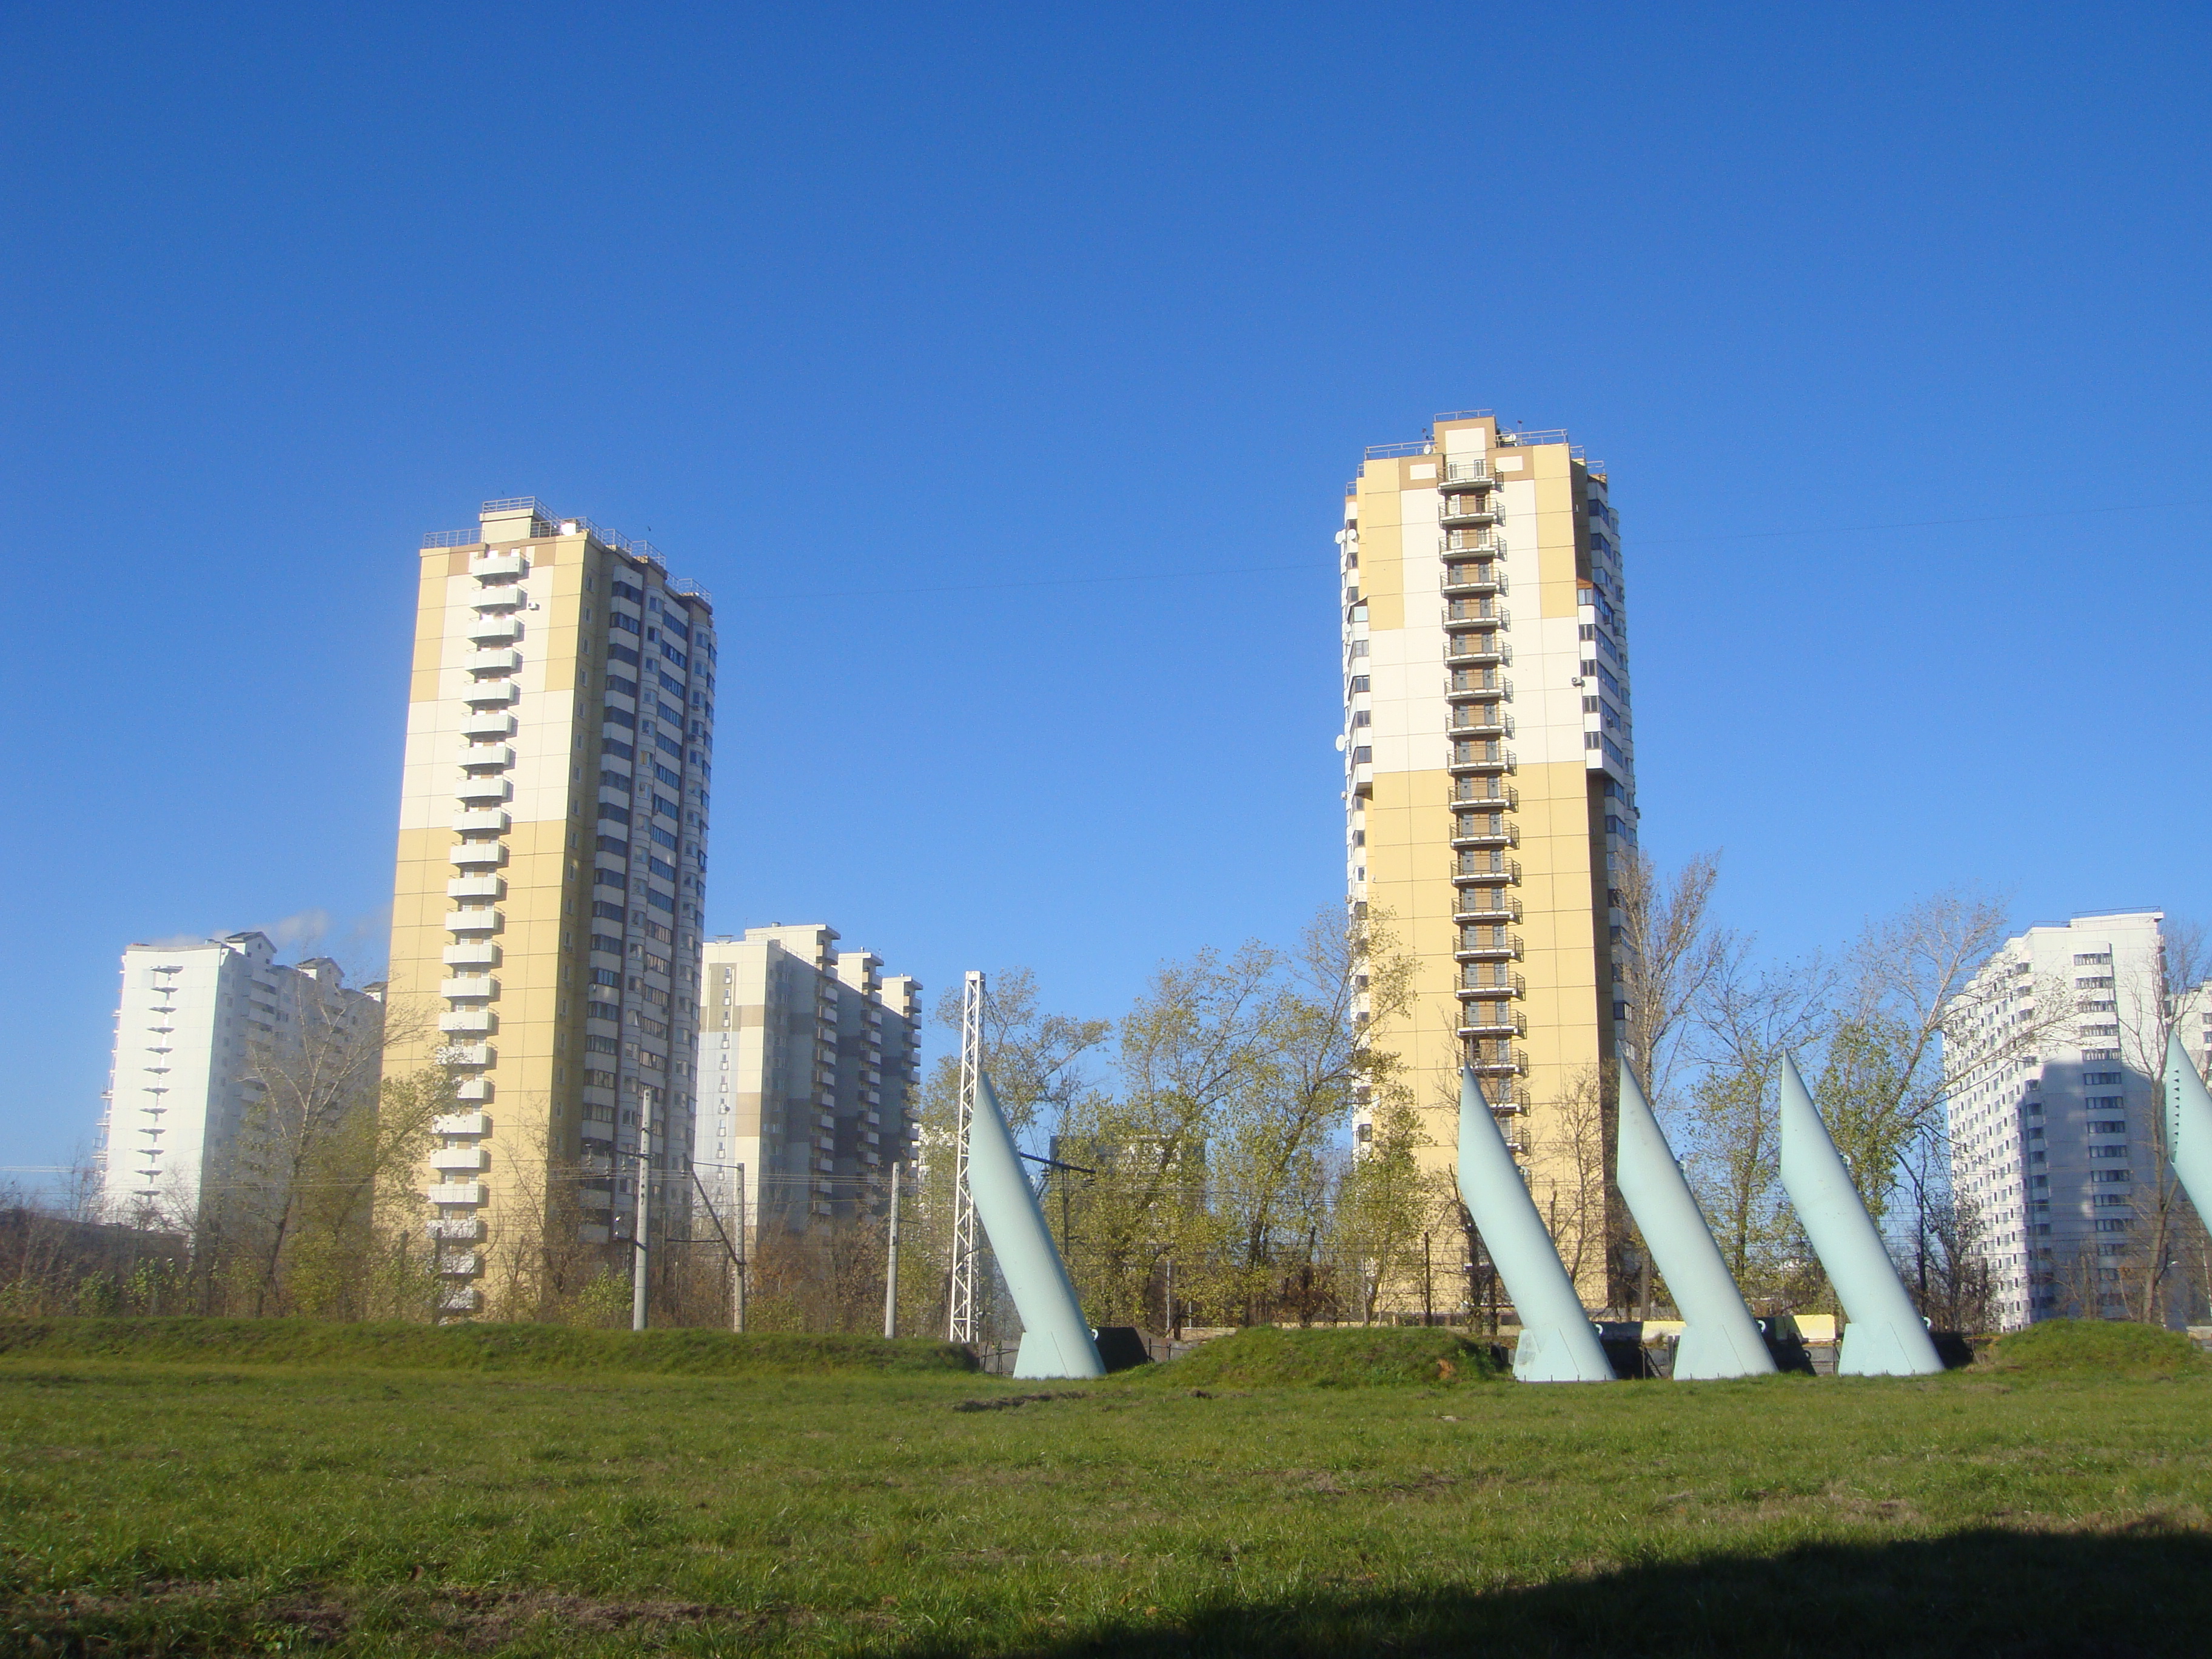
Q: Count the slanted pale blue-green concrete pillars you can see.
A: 5